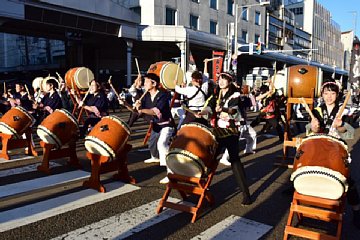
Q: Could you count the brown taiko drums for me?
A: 8